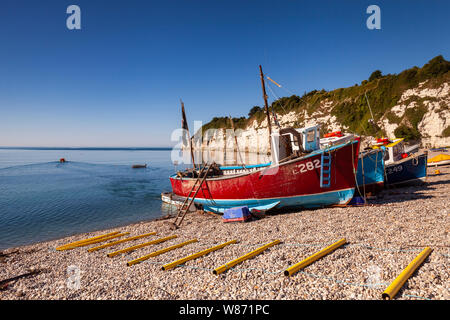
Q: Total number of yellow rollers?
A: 9